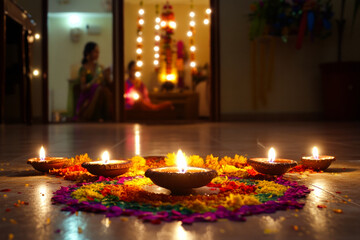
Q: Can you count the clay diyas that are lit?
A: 5